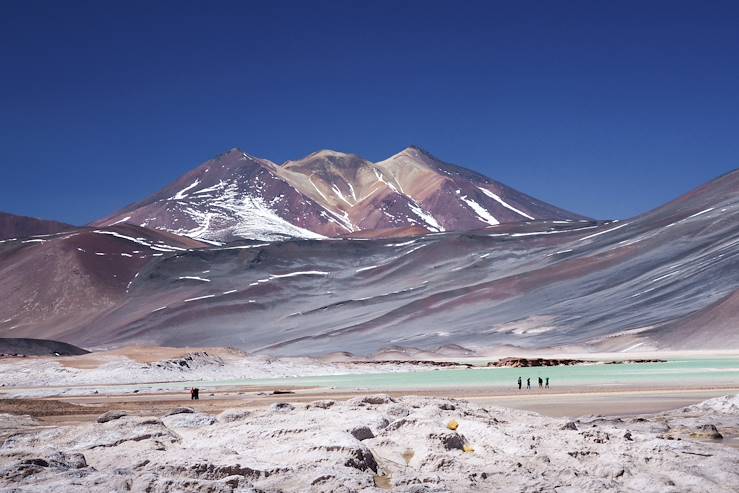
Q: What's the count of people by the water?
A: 6